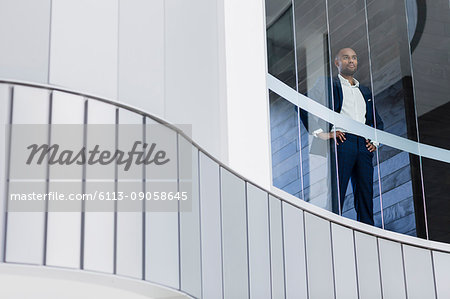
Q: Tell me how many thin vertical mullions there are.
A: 4